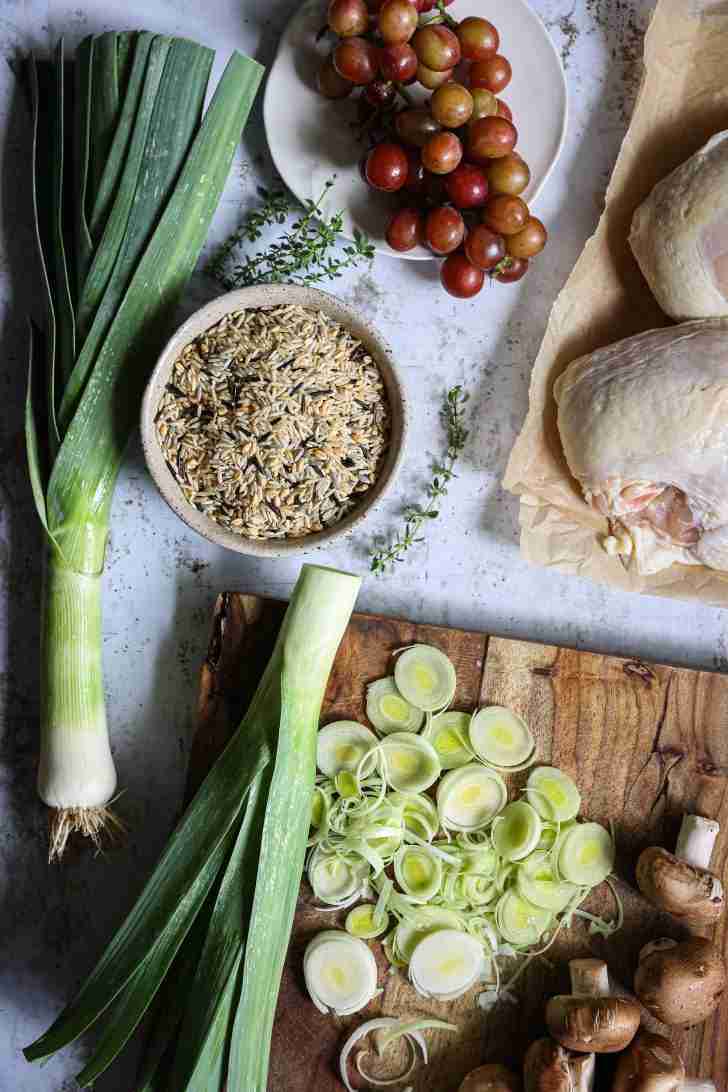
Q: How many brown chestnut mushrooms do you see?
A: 6